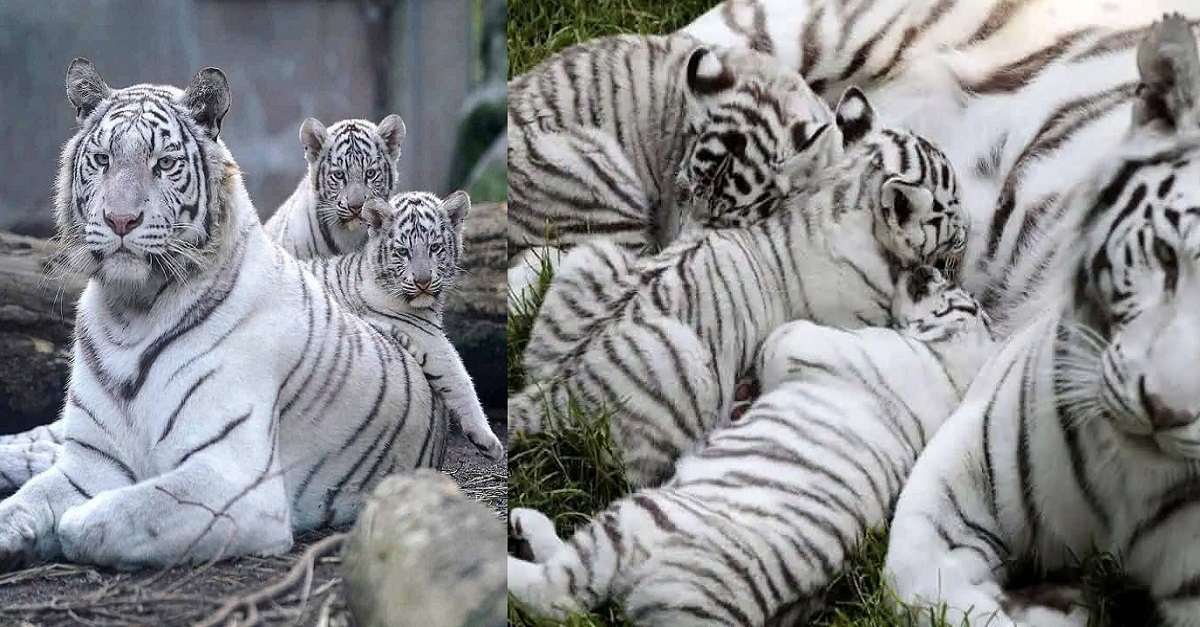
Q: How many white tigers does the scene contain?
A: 7